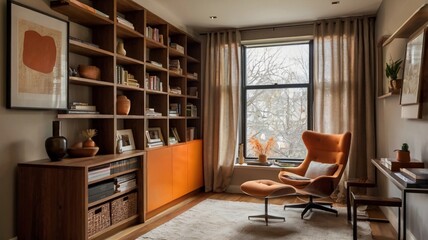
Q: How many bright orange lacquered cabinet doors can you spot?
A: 3